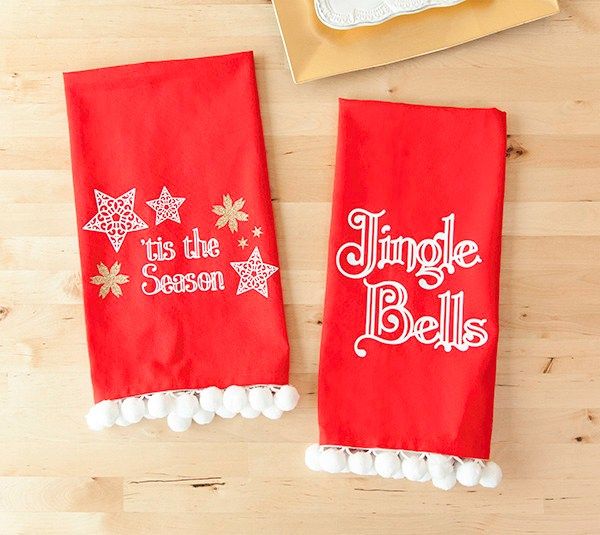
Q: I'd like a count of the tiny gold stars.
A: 2